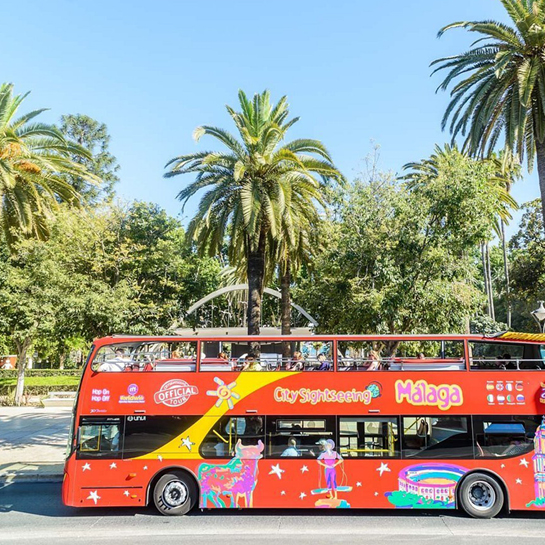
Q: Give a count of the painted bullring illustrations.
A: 1